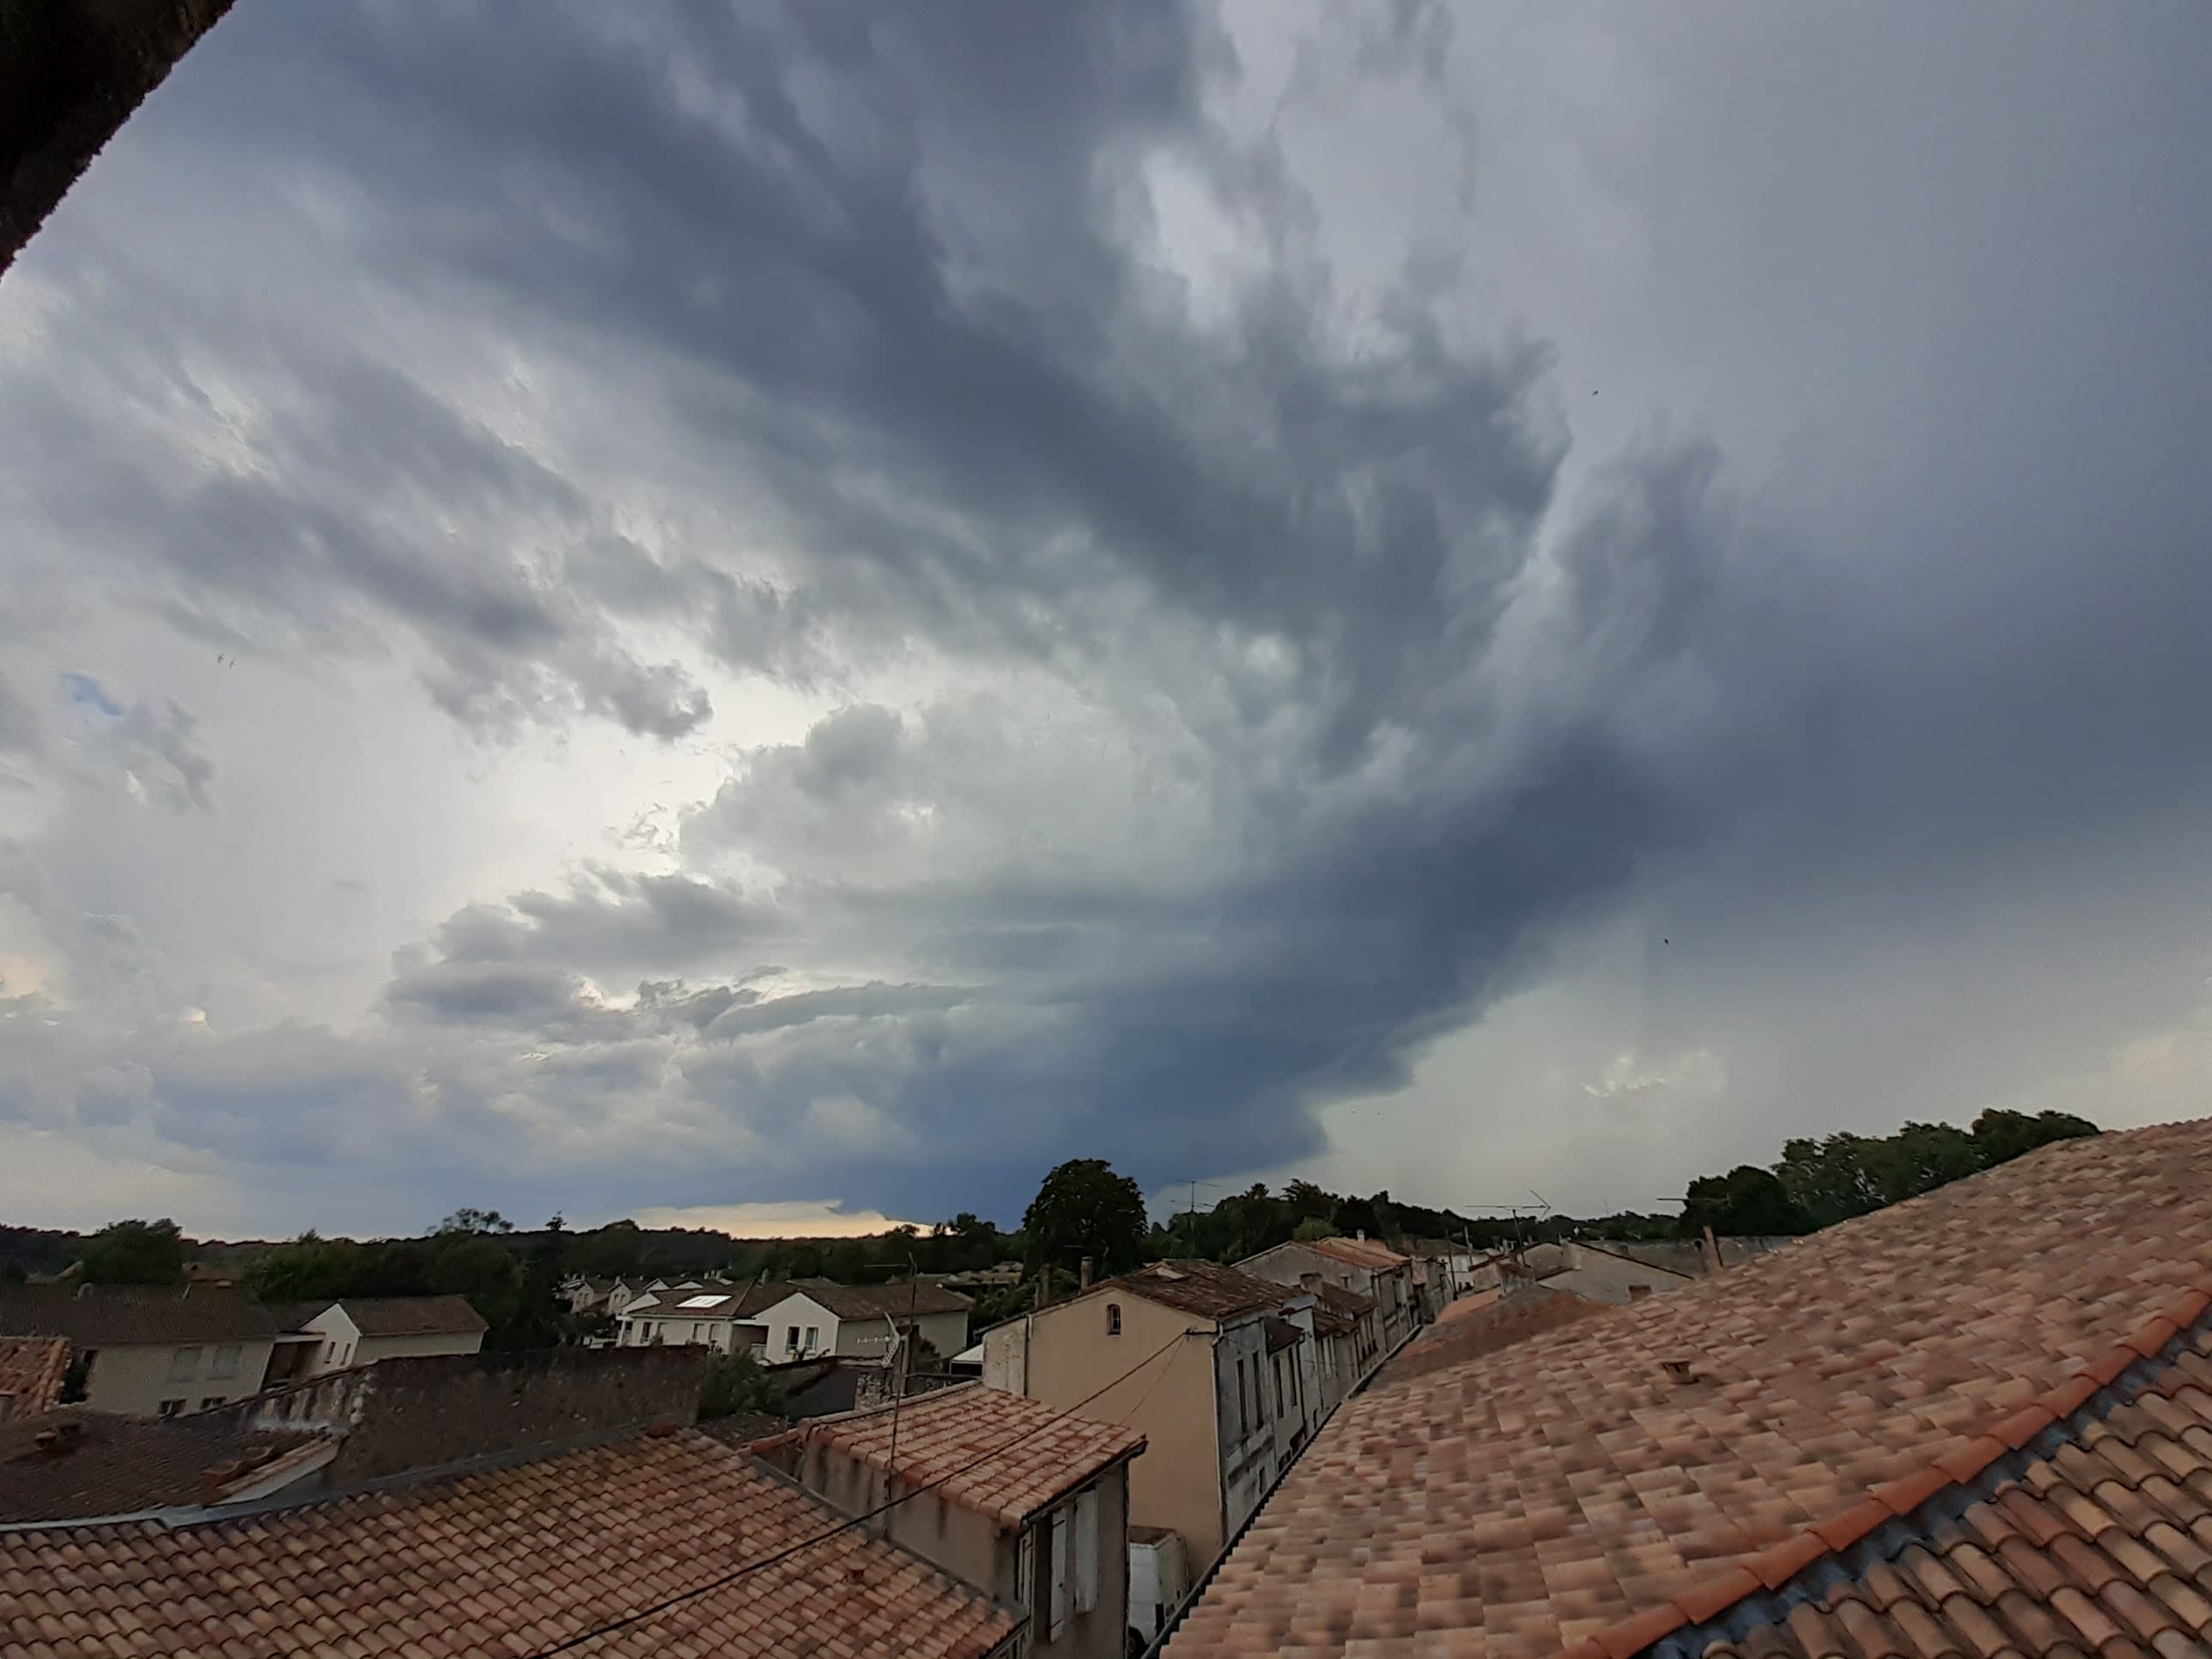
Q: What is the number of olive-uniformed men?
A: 0